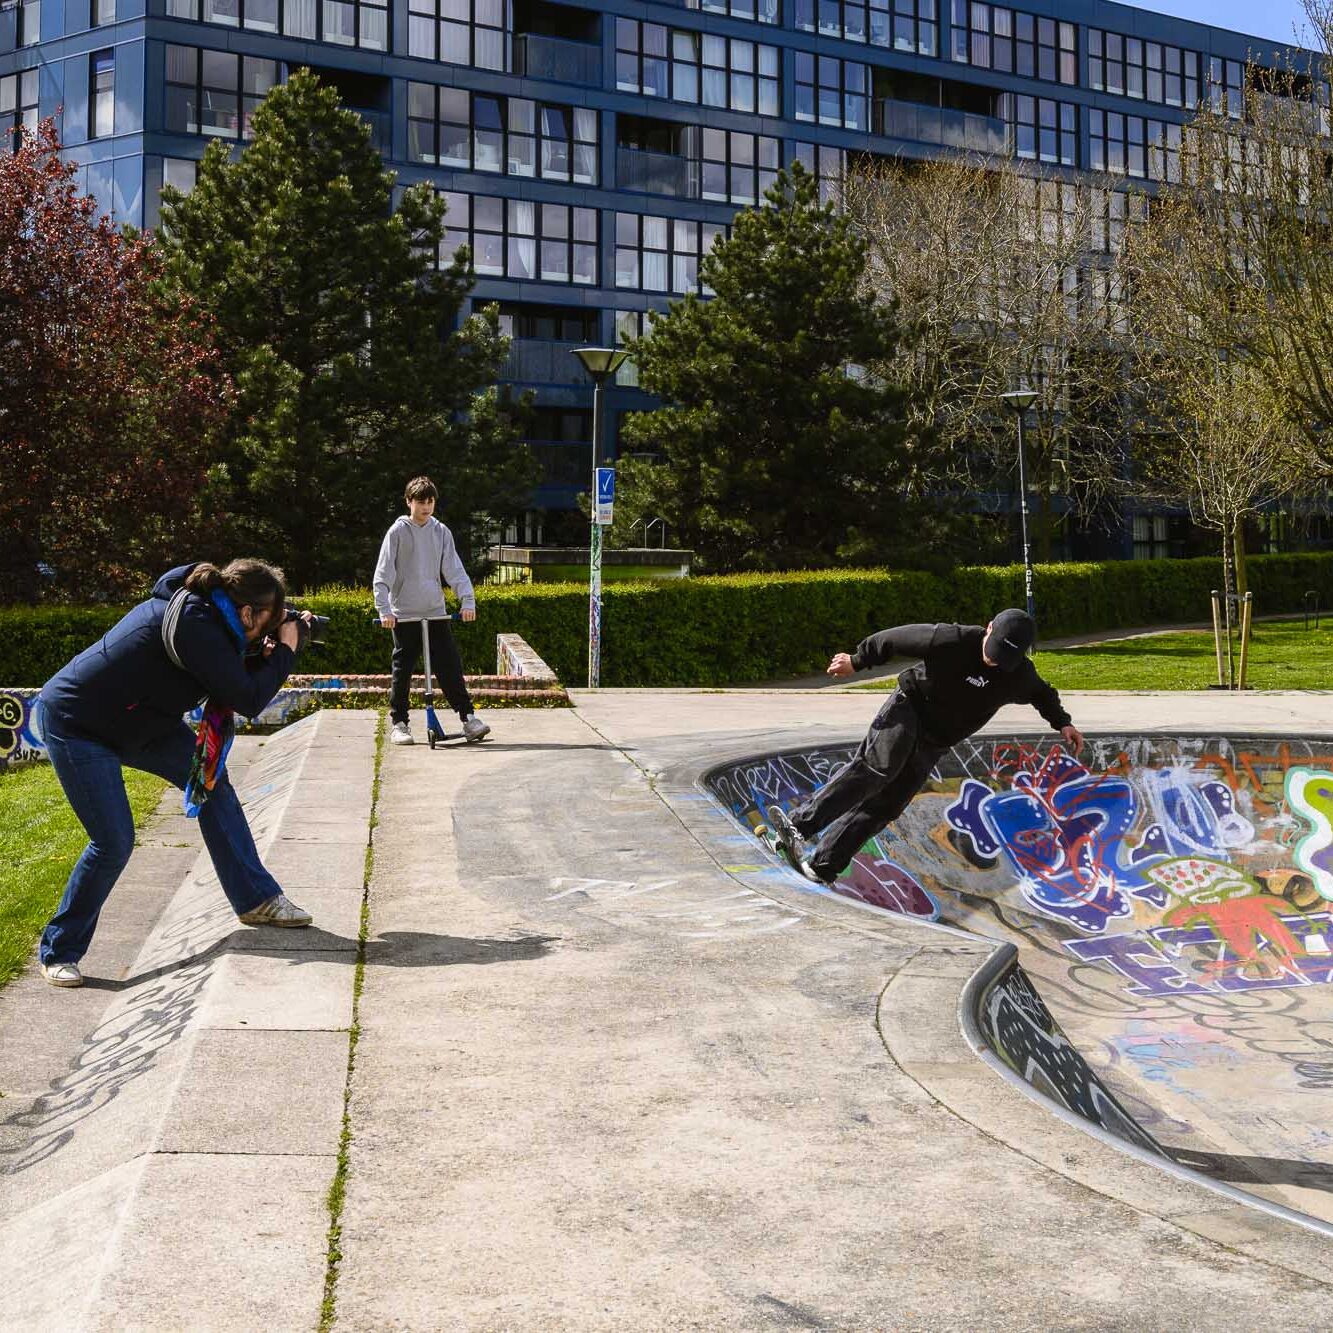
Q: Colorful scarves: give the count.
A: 1